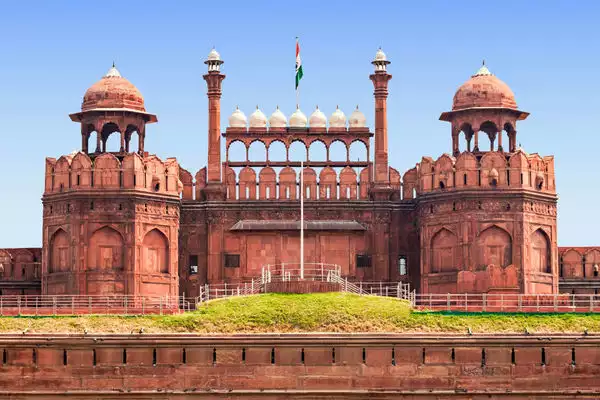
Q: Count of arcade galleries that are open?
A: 7